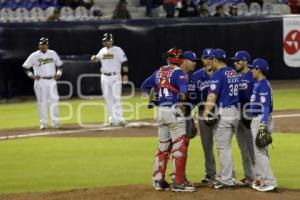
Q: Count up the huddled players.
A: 6